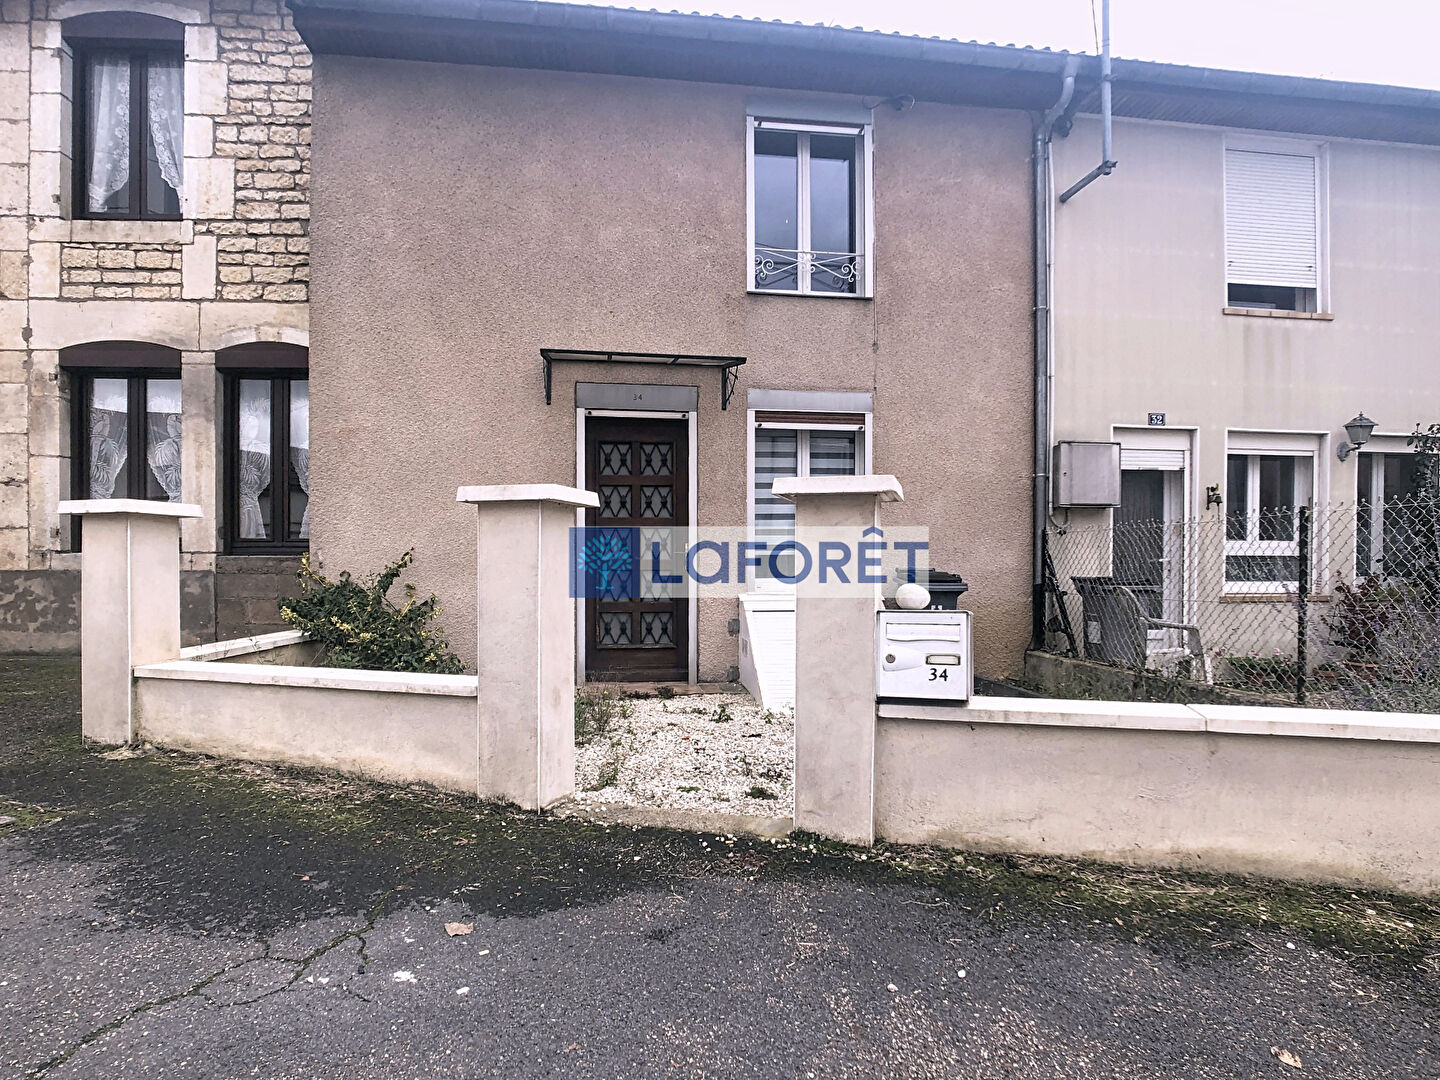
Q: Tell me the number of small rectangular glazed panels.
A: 10